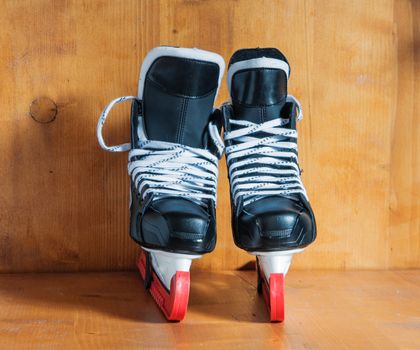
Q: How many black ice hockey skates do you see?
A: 2